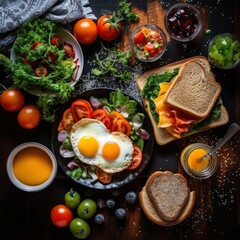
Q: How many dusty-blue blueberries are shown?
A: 4